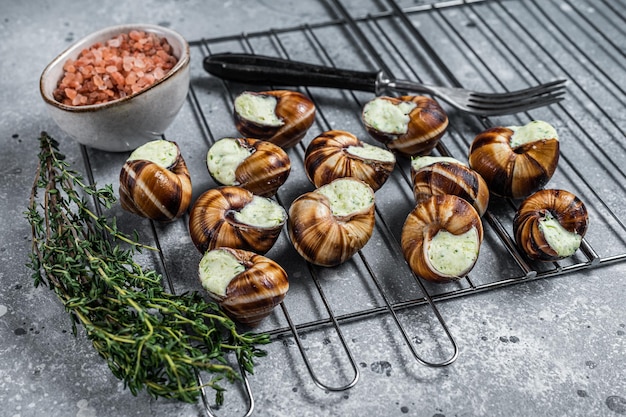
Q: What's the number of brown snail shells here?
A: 12